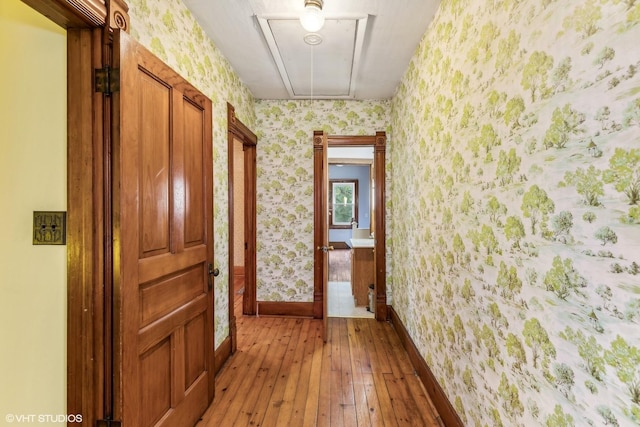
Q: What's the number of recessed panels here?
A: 5